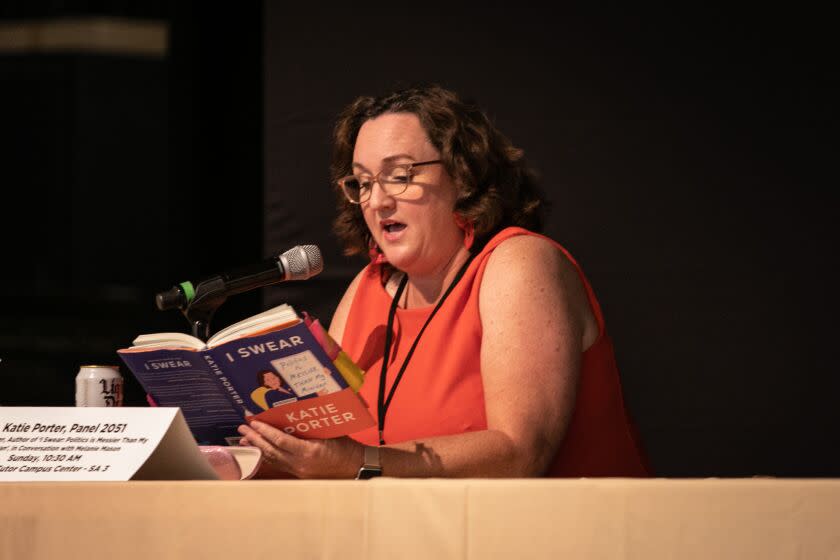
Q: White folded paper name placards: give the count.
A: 1